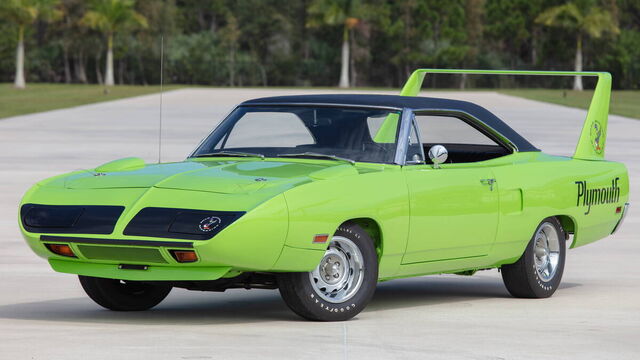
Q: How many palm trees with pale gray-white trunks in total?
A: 4